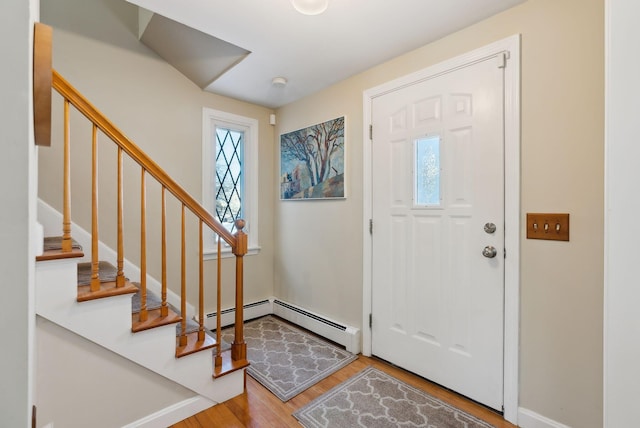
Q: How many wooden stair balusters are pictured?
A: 8